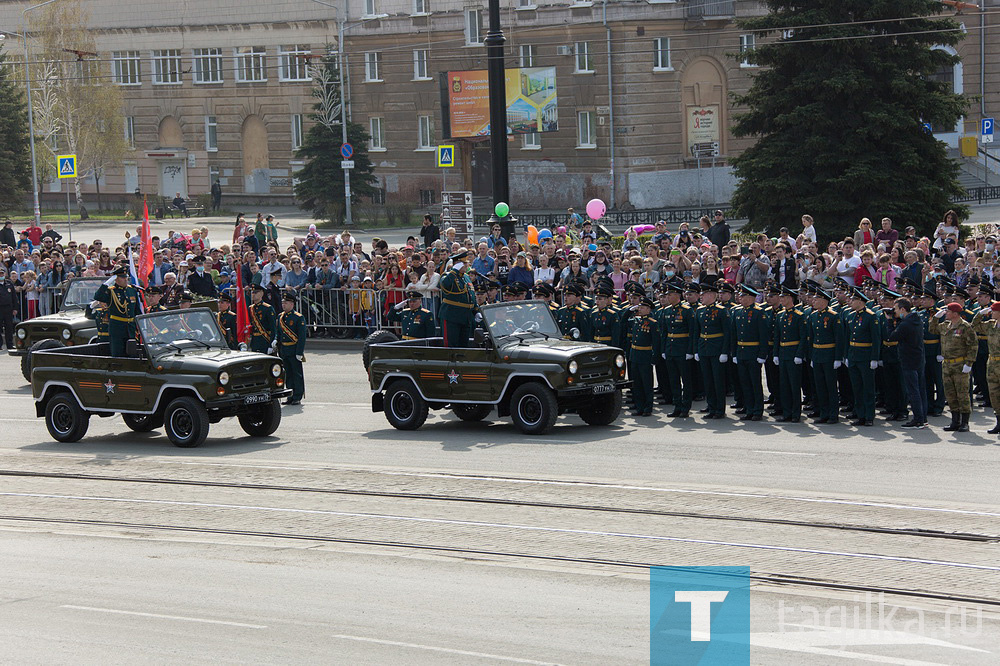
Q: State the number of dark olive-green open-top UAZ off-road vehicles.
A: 3